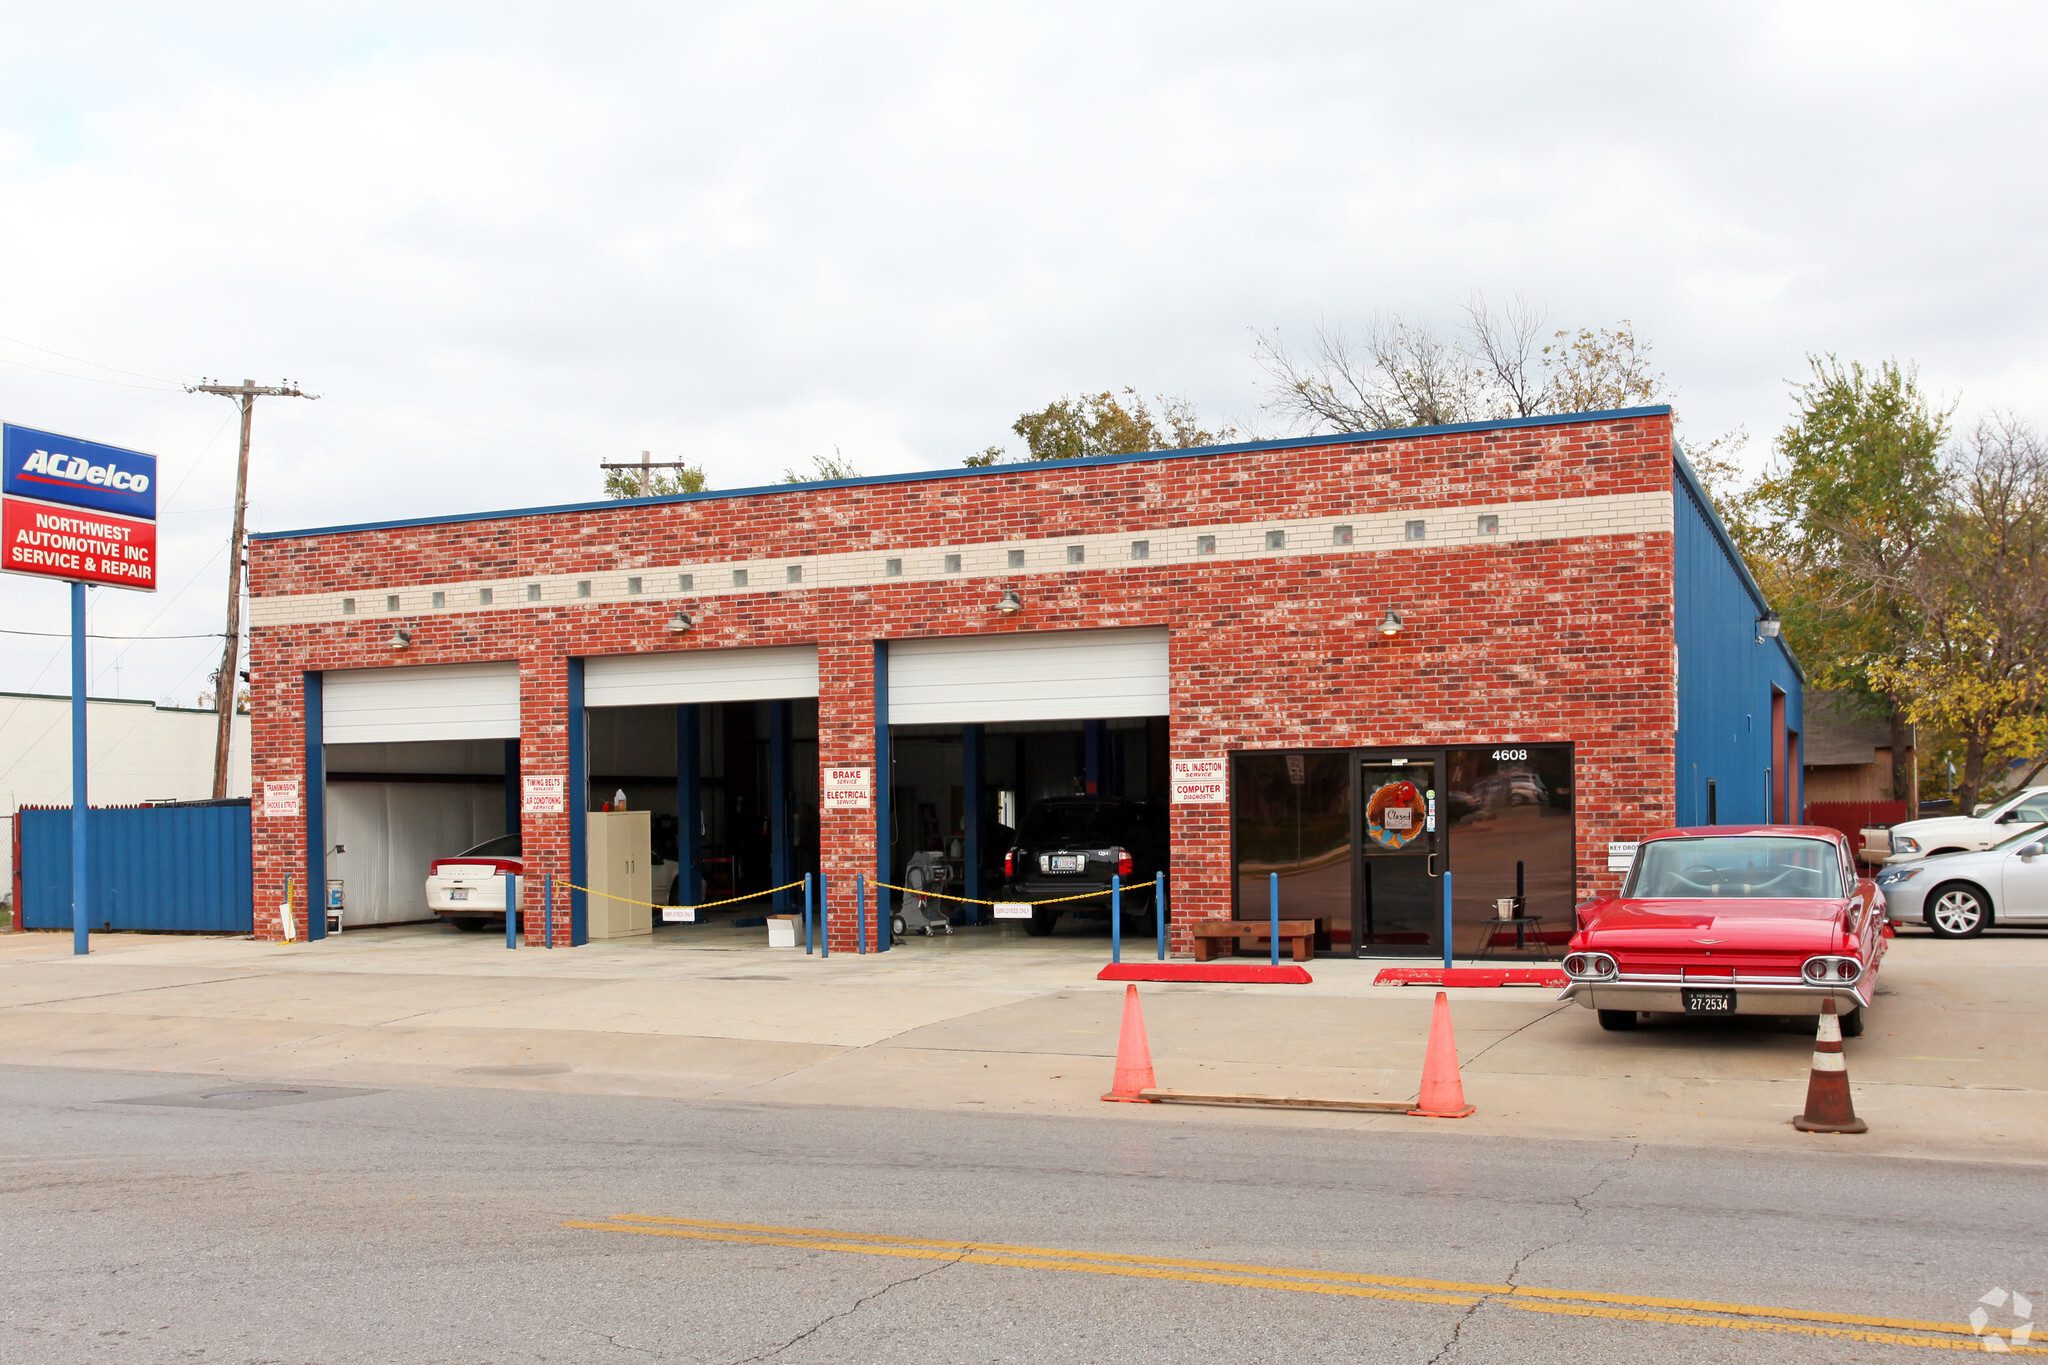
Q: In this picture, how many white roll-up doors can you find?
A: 3